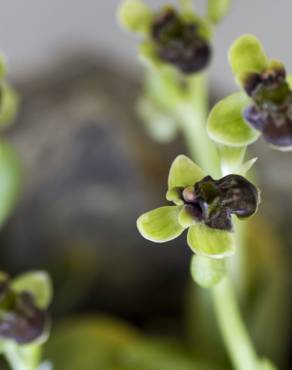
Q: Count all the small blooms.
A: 4